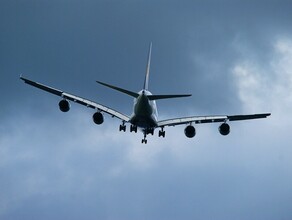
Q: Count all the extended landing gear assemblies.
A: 5